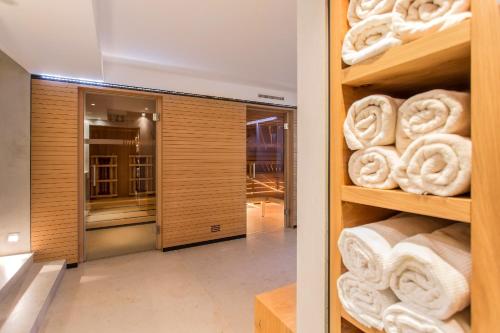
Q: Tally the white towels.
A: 11